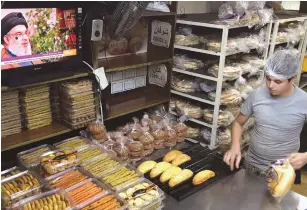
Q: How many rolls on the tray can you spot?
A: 7